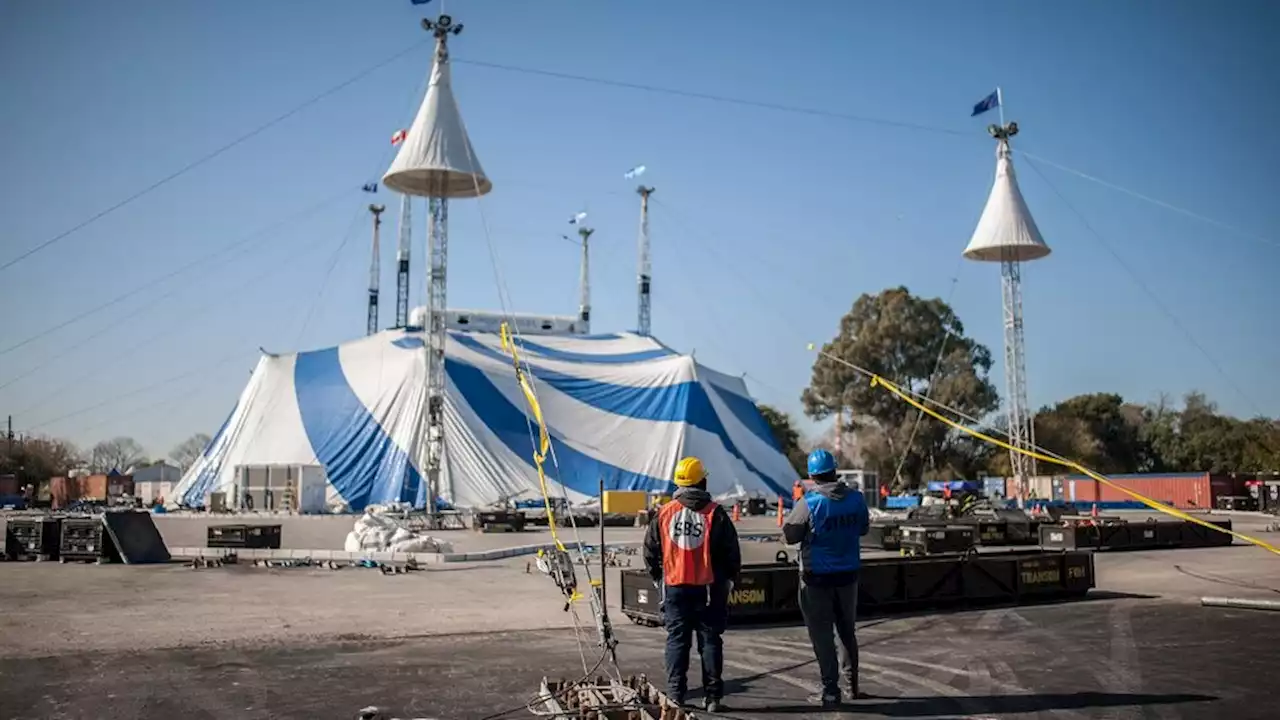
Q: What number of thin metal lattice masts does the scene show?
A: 6